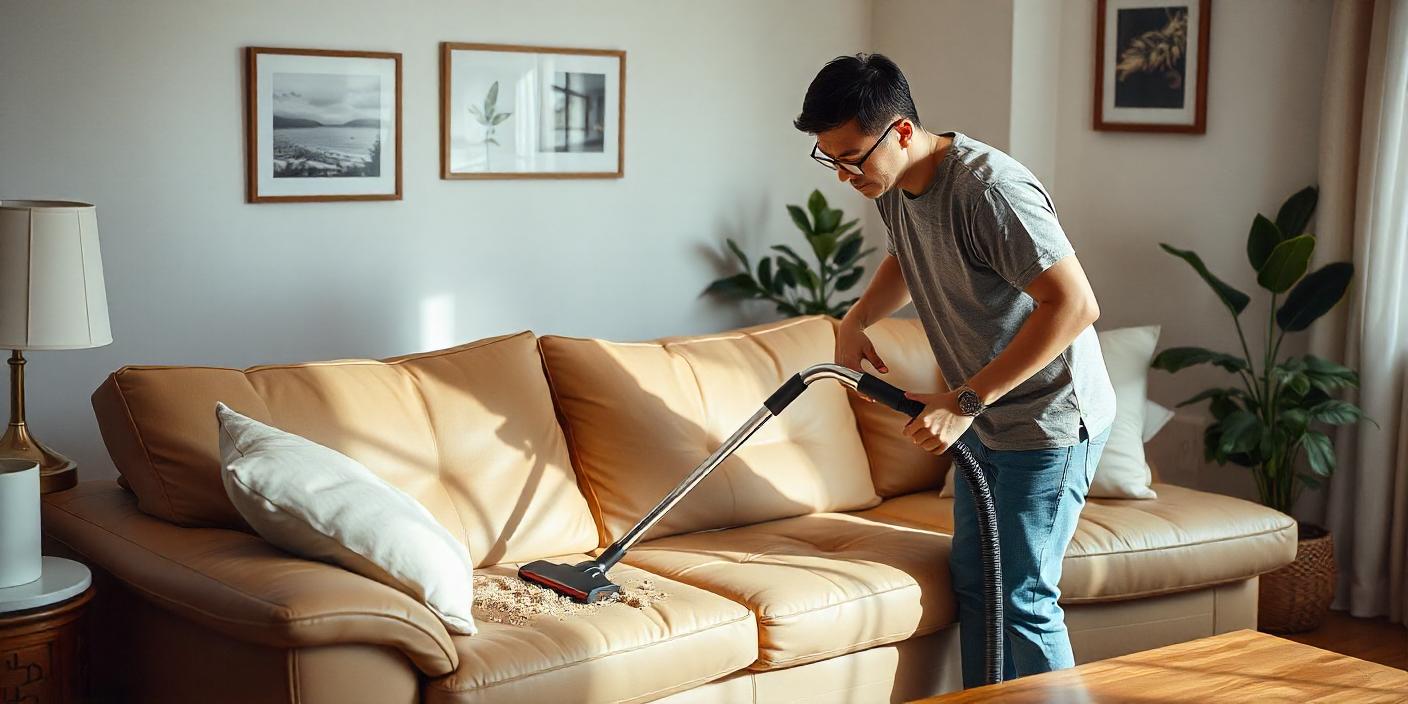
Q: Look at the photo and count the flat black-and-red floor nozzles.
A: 1